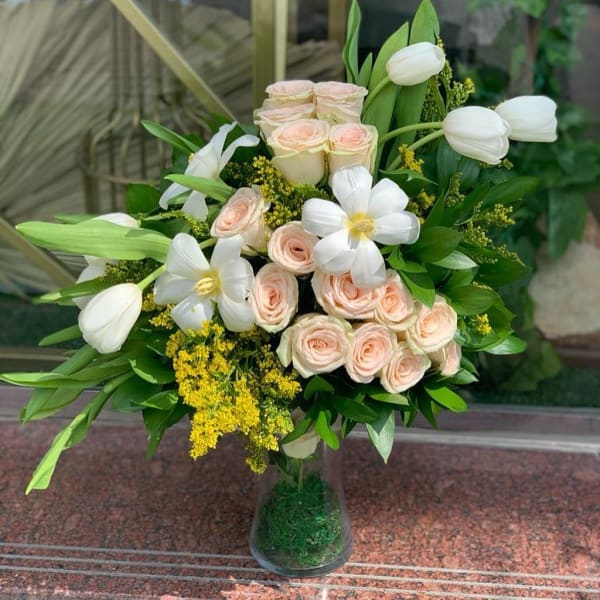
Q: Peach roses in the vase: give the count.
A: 15